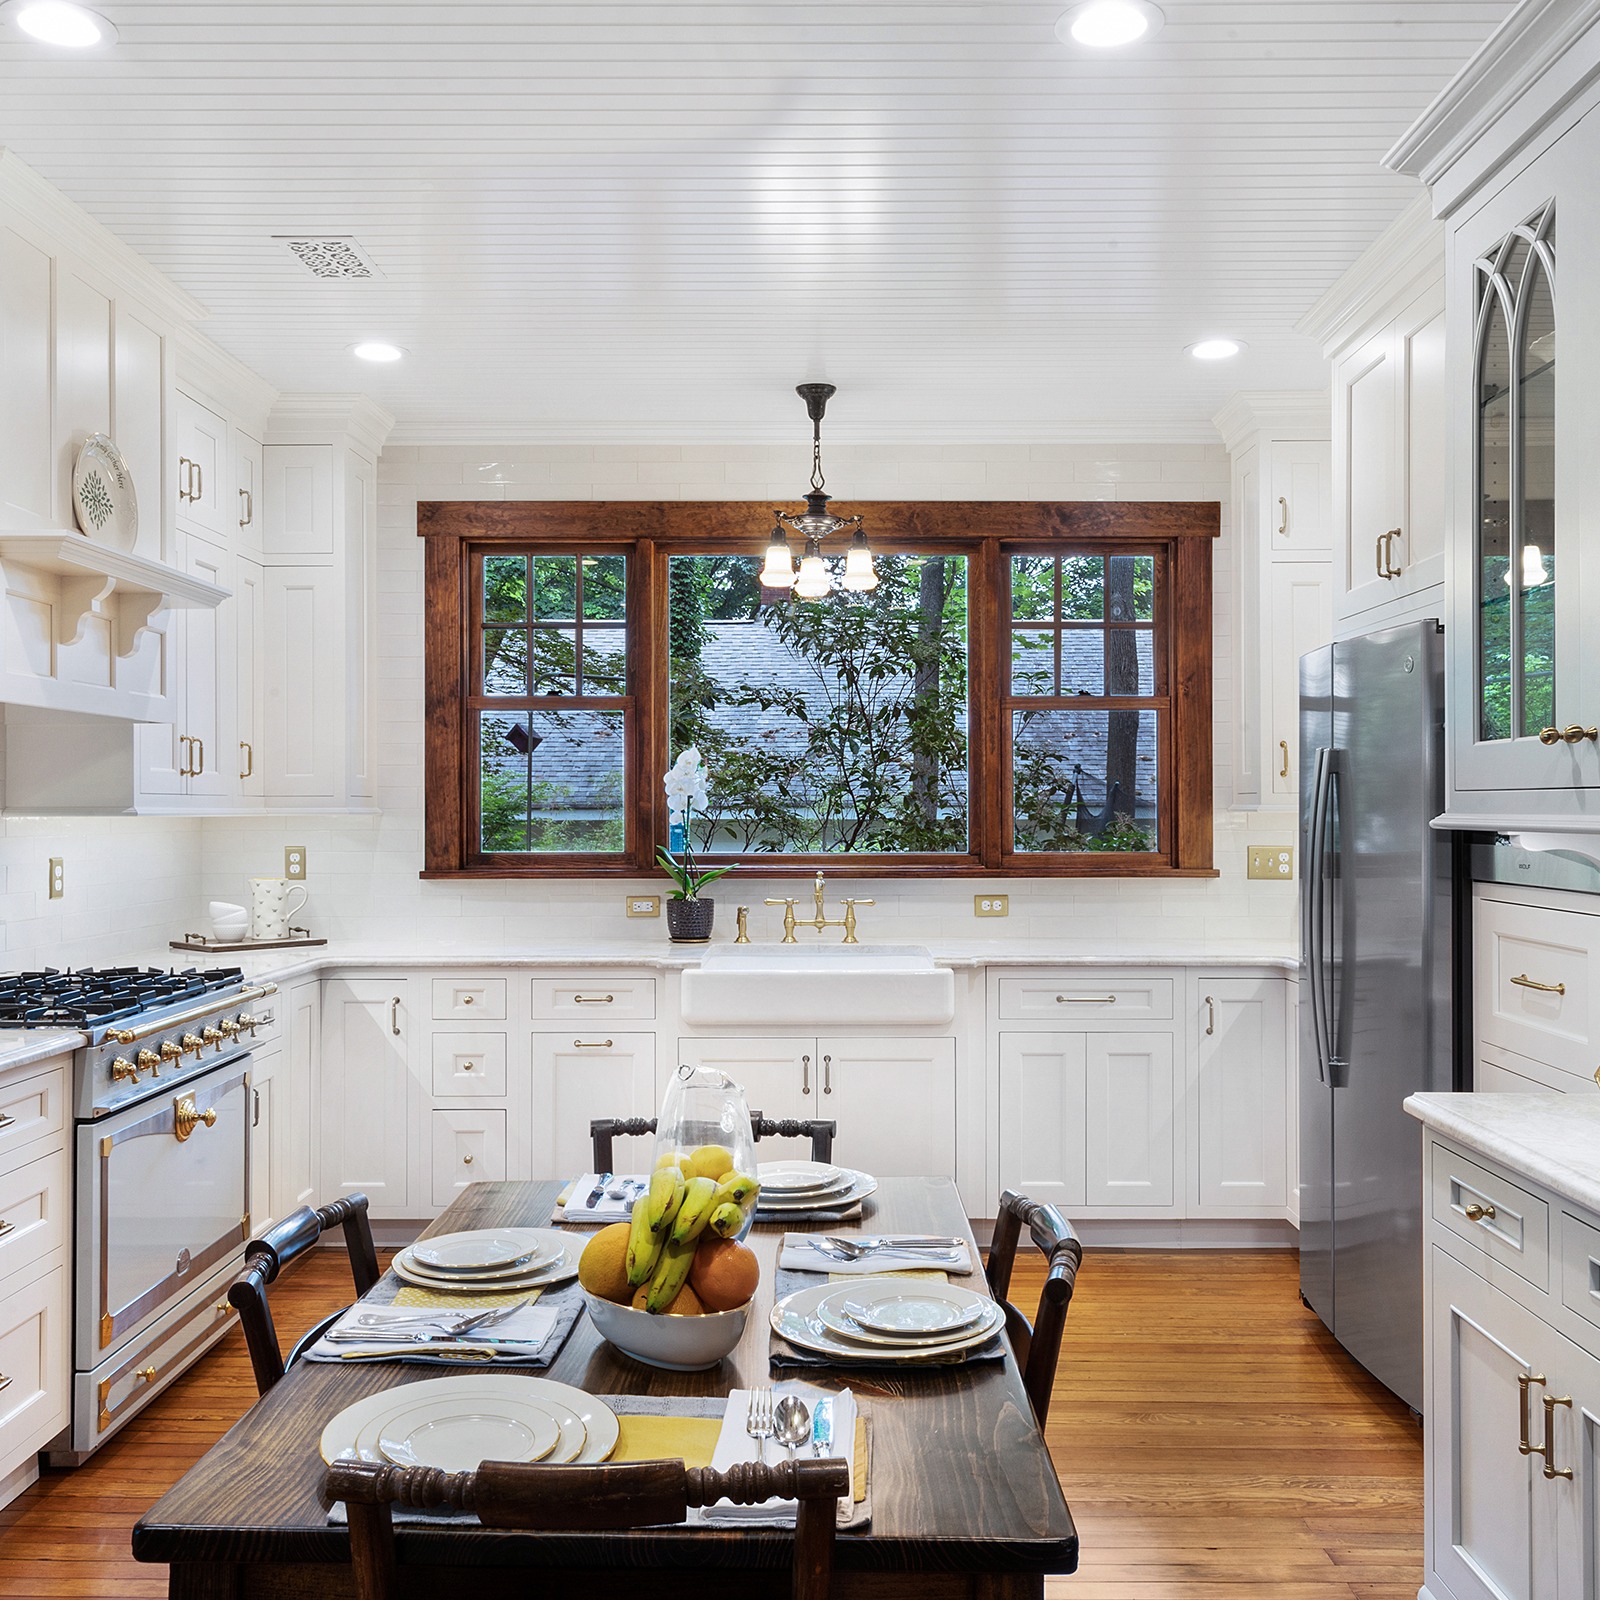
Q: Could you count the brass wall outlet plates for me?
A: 5